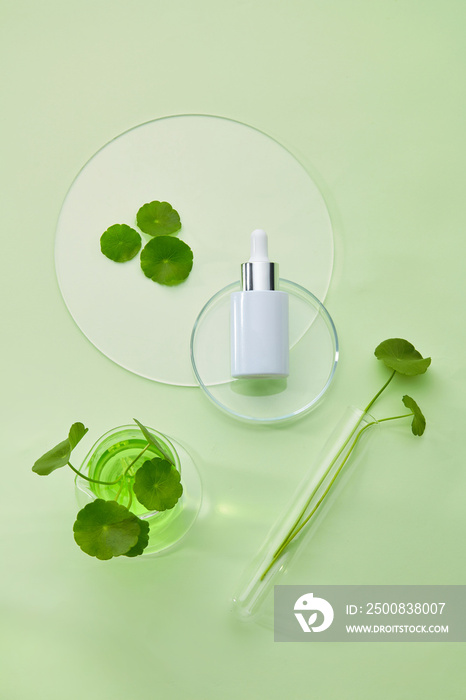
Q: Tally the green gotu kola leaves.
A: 10